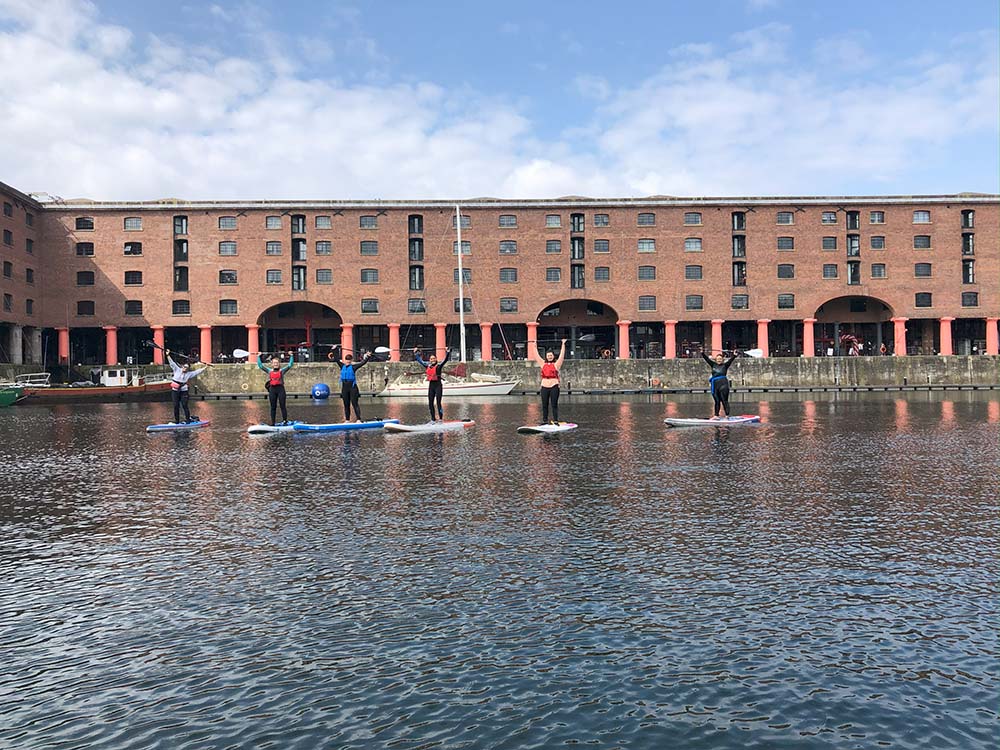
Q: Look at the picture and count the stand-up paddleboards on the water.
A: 6